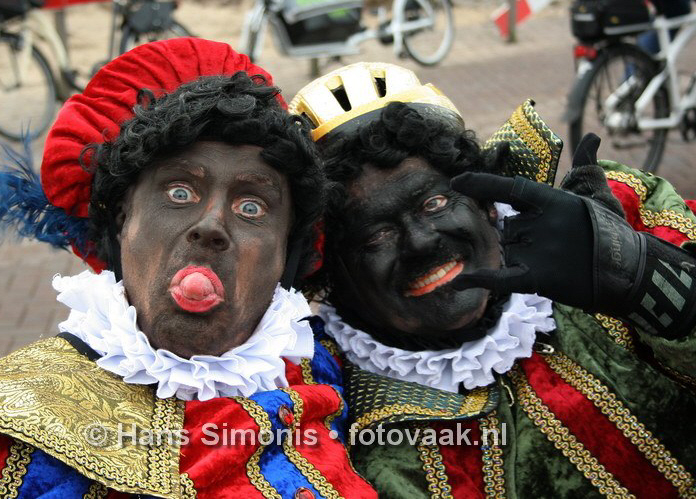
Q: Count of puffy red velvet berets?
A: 1